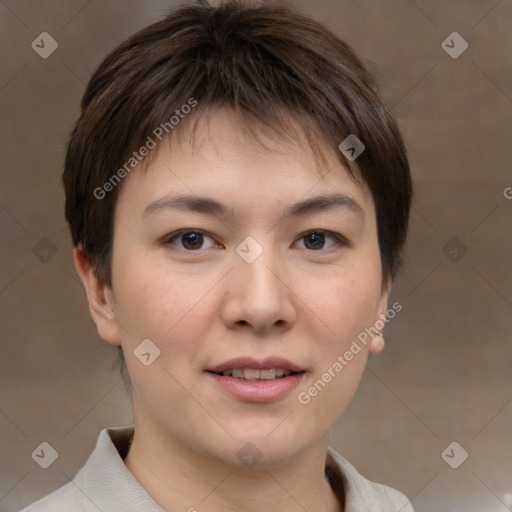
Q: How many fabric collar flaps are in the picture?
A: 2